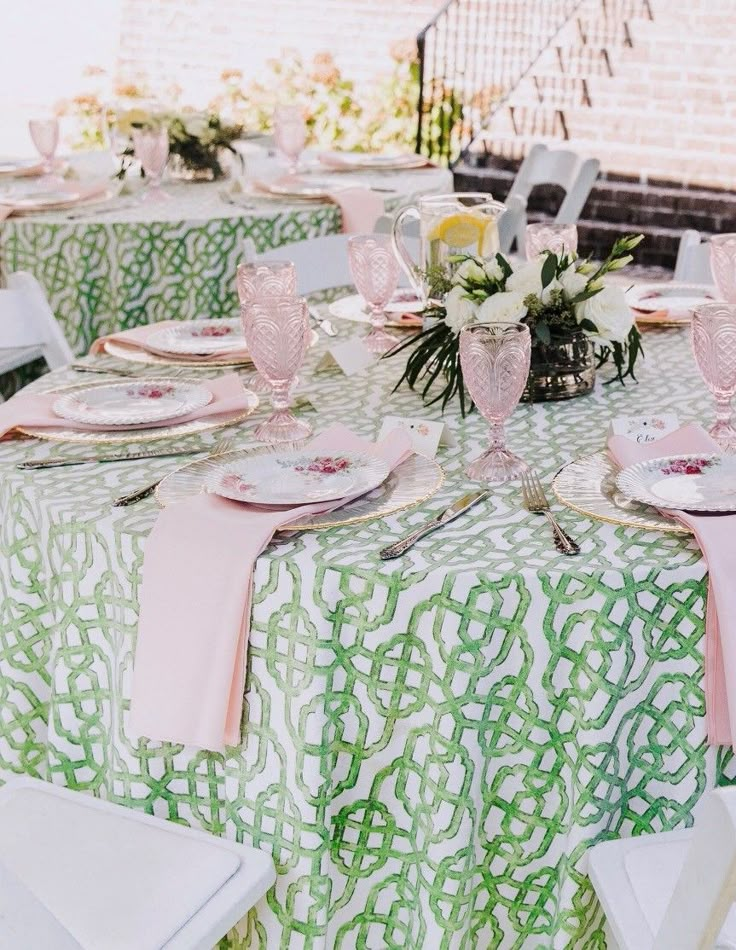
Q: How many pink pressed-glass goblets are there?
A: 10